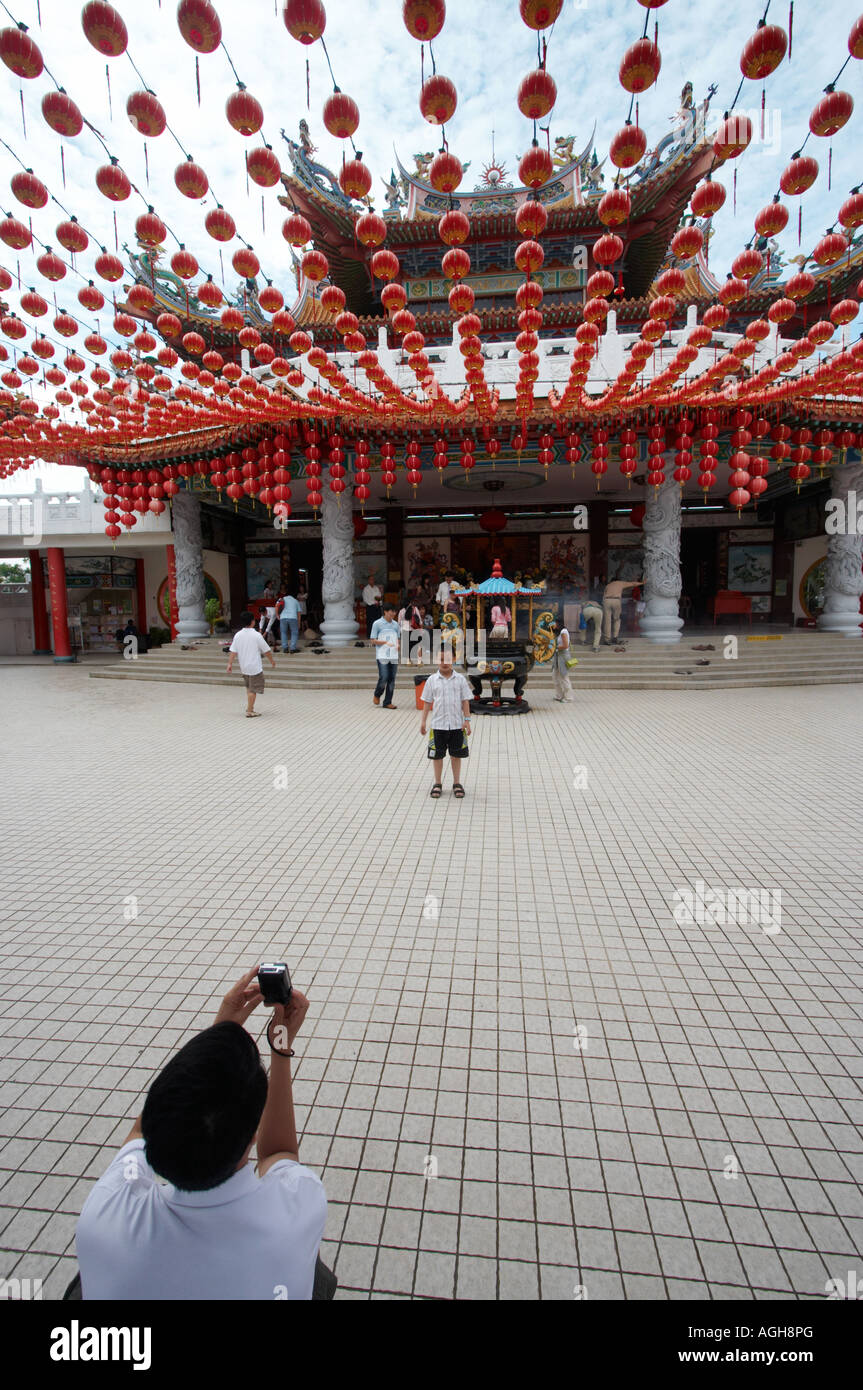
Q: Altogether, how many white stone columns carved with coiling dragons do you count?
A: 4